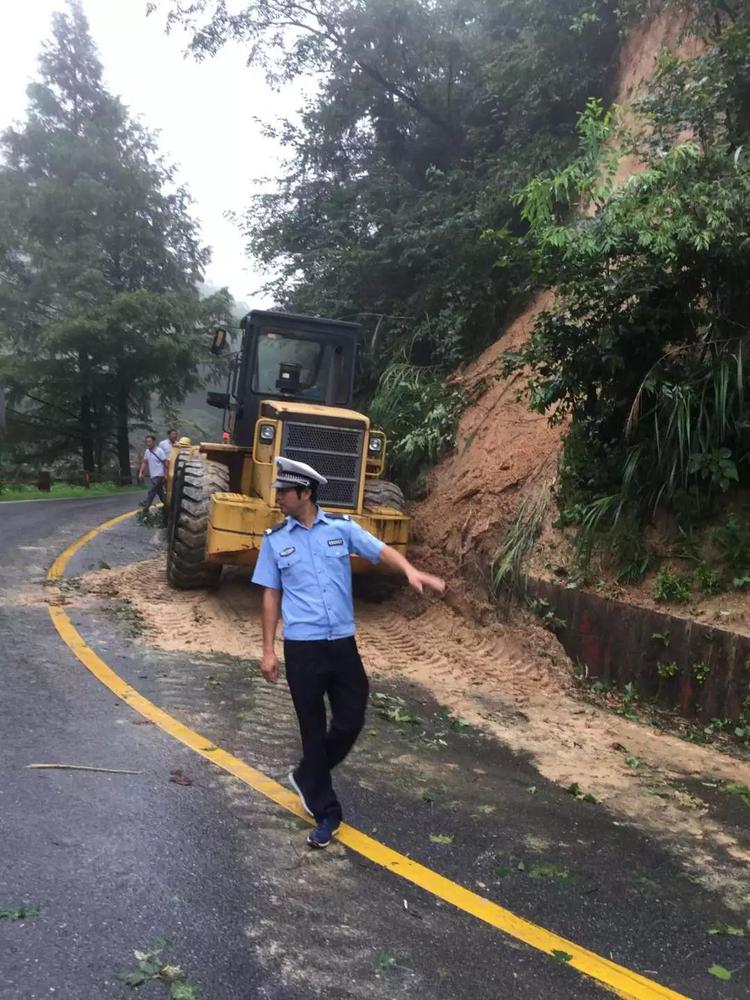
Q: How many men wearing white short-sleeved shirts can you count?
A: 2